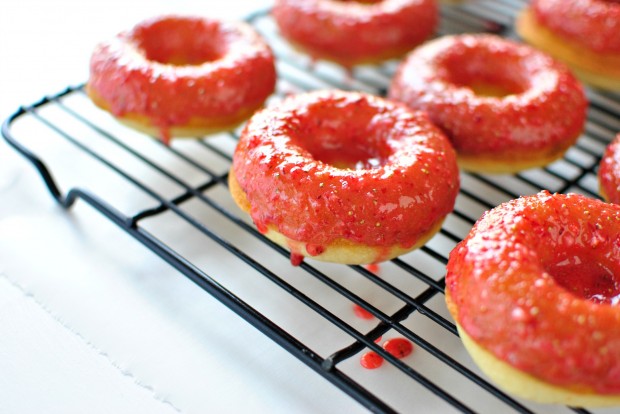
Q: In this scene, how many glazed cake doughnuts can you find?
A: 7